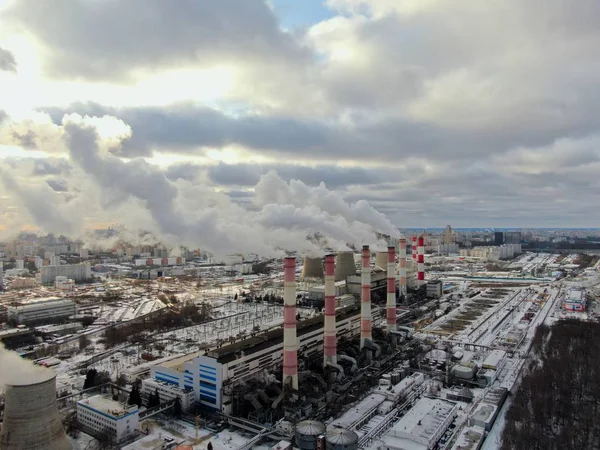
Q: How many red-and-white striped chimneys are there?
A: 7